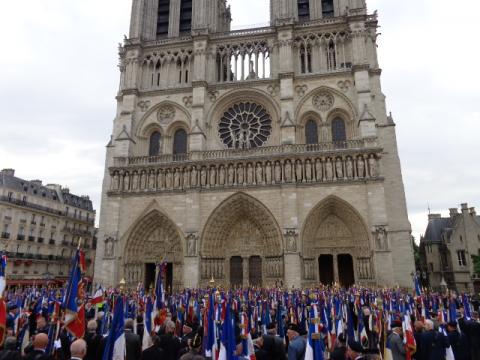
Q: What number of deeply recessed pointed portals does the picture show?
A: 3